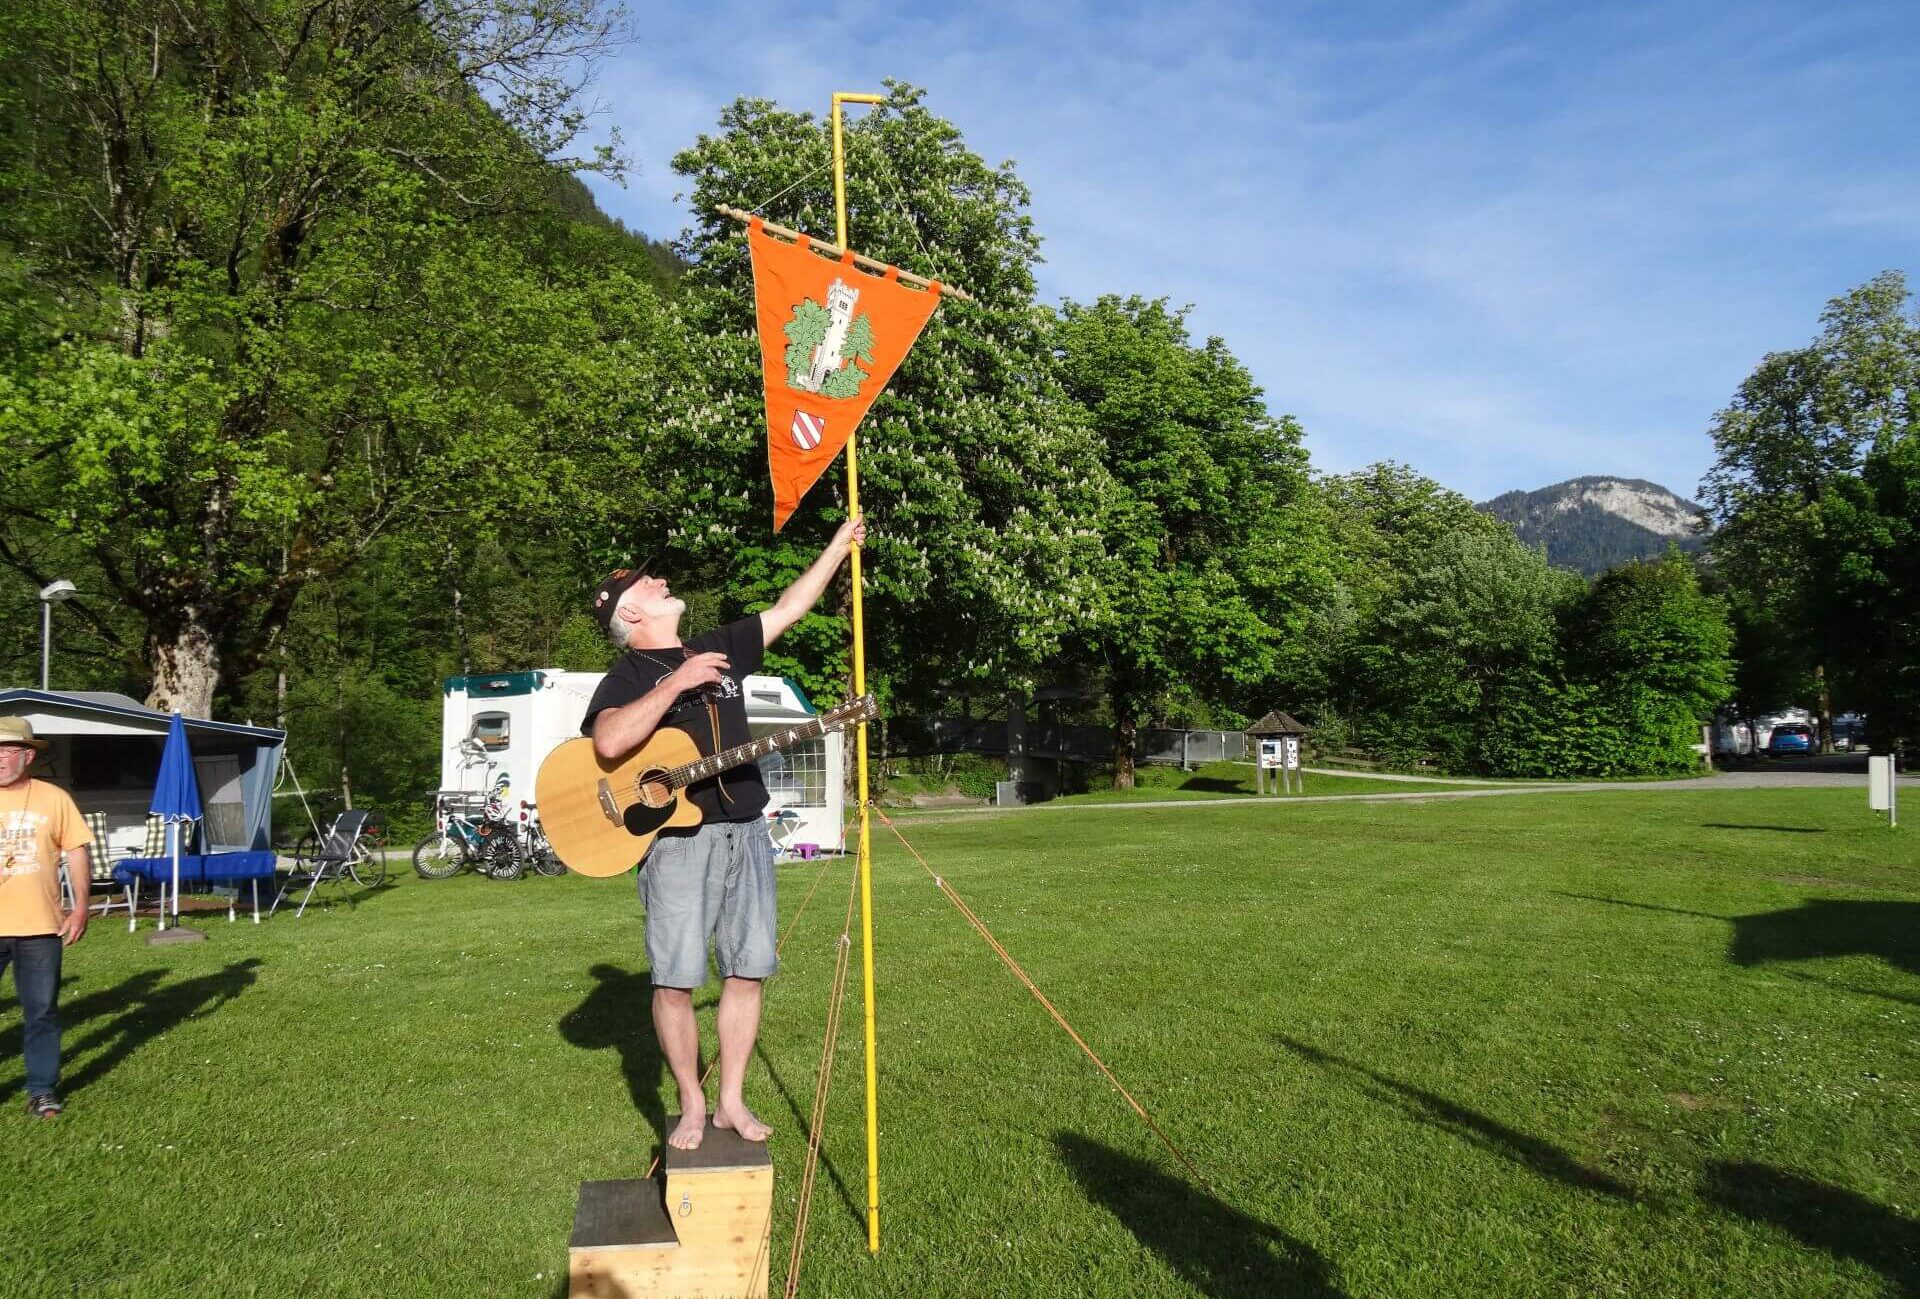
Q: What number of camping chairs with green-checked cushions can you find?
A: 2